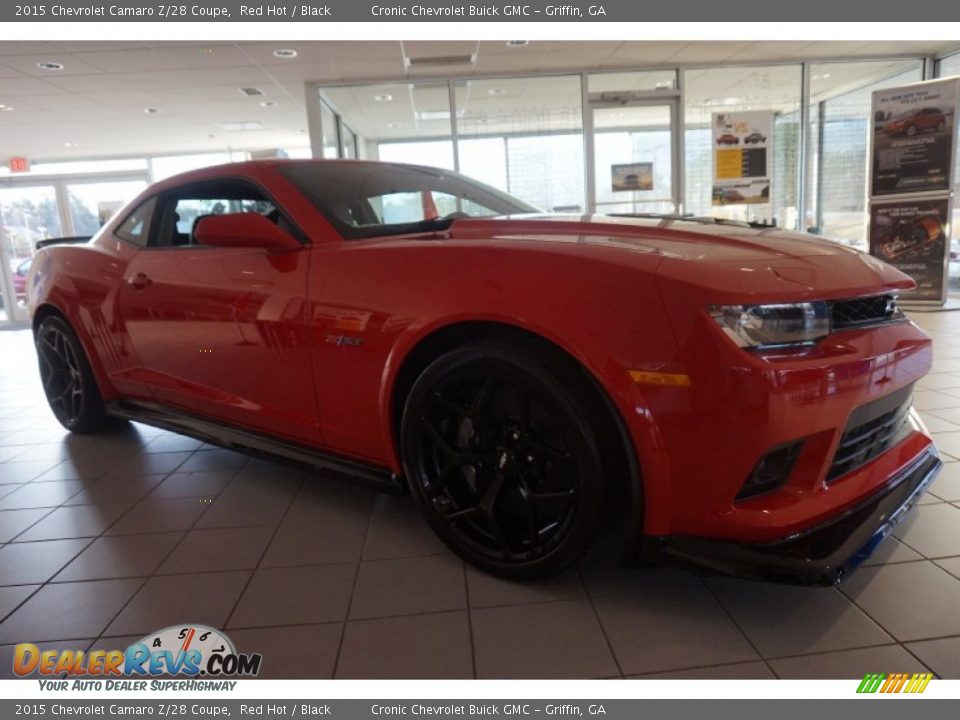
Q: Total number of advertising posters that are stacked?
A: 2